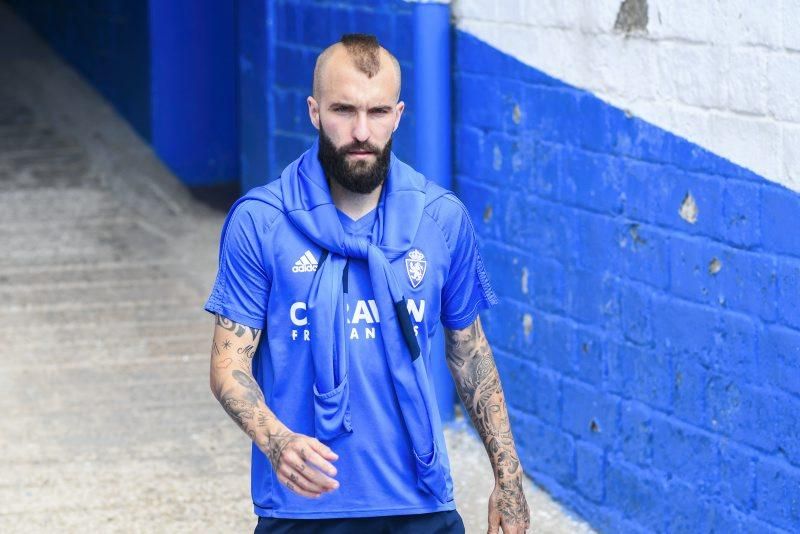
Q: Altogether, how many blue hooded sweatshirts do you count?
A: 1